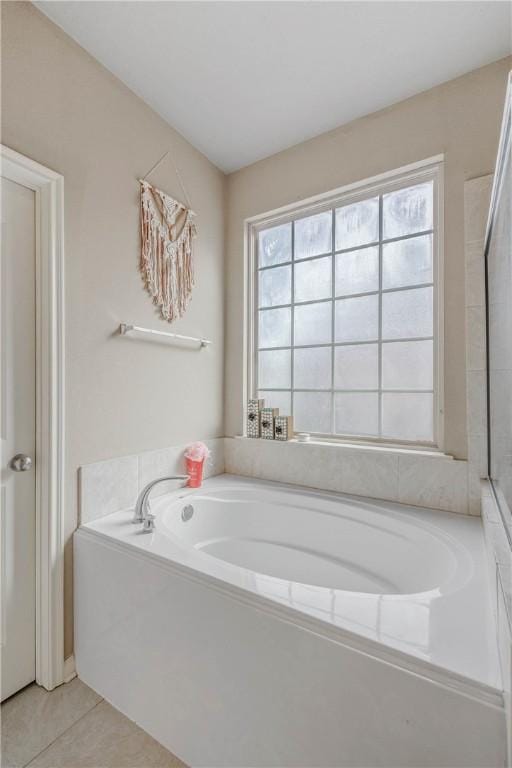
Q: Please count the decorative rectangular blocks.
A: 3